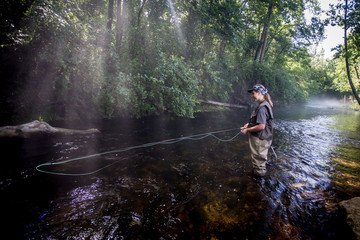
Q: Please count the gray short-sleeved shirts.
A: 1